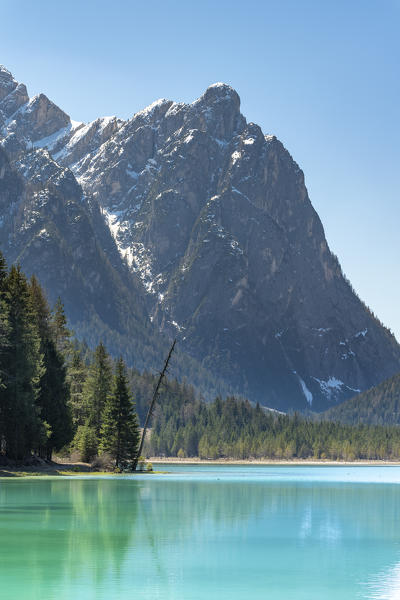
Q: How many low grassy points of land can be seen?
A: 1